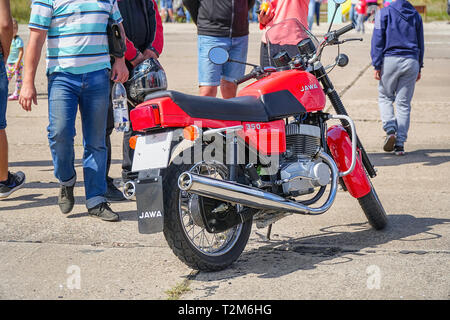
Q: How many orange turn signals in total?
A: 2